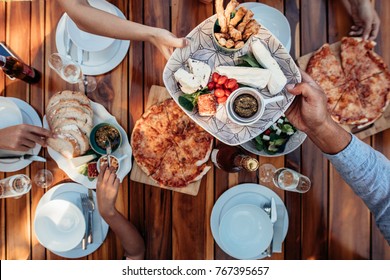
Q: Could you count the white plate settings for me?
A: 5